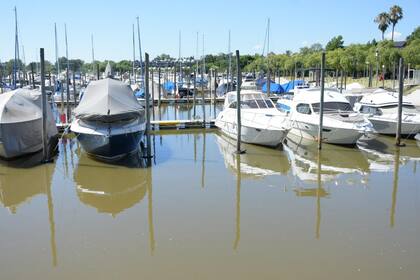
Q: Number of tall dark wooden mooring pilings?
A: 5